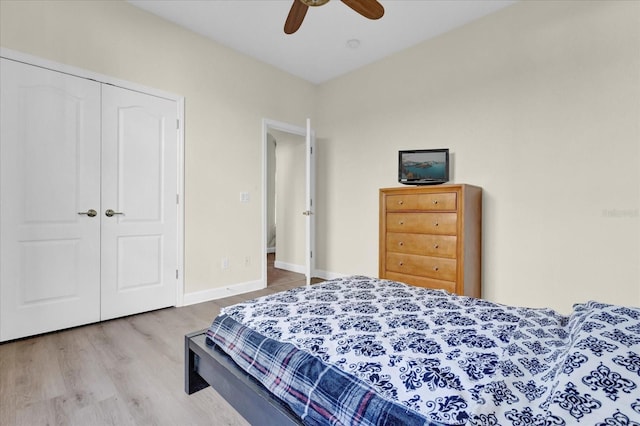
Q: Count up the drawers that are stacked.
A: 5